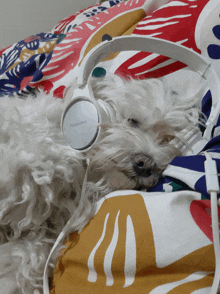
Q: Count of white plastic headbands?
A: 1